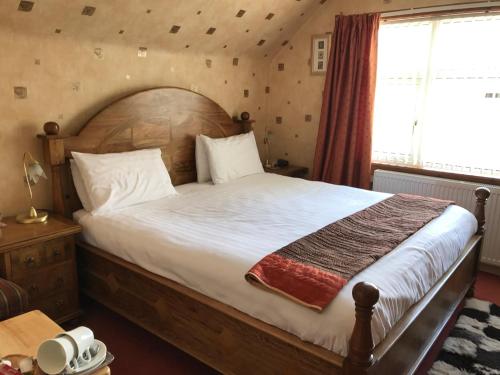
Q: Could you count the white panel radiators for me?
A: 1